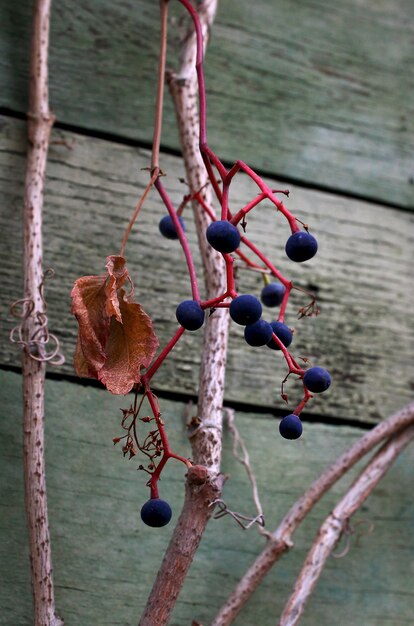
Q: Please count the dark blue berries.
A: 11